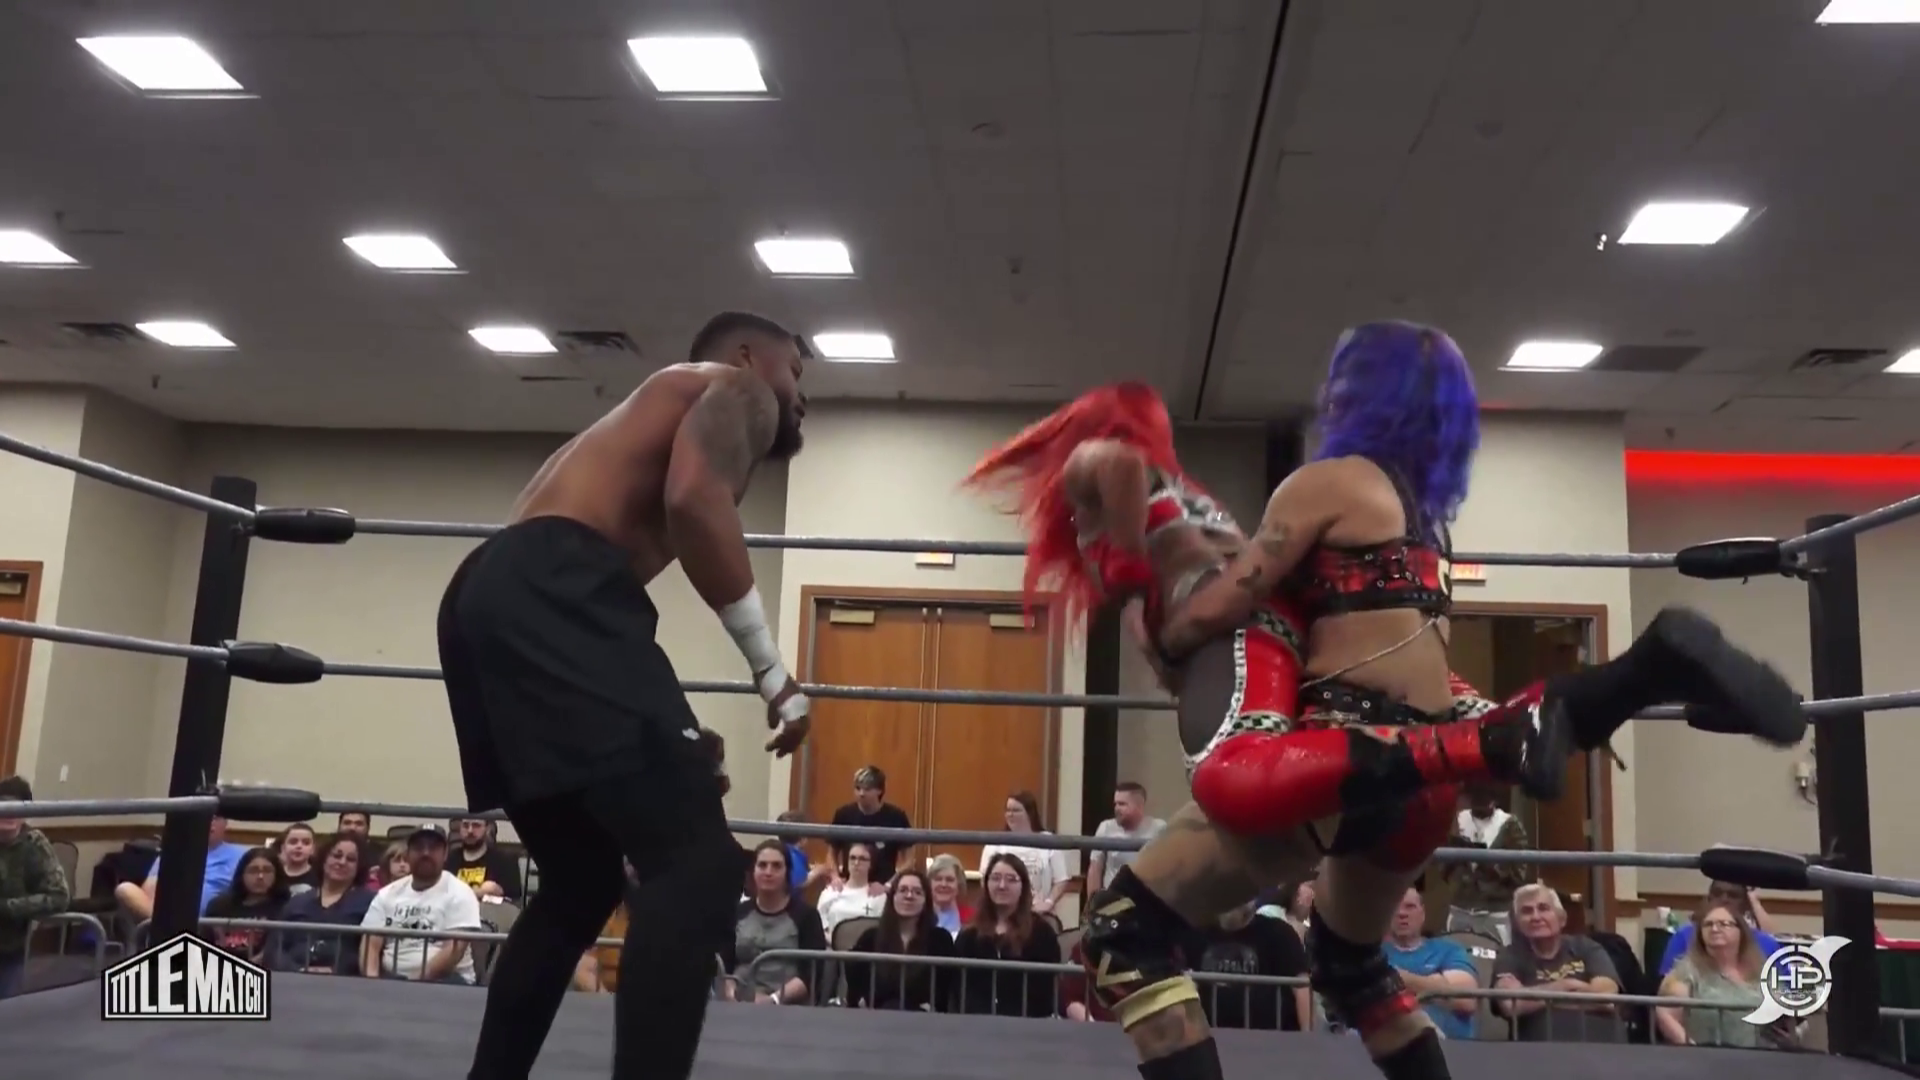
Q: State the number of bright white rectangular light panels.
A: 12